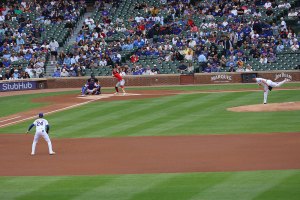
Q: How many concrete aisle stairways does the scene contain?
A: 1